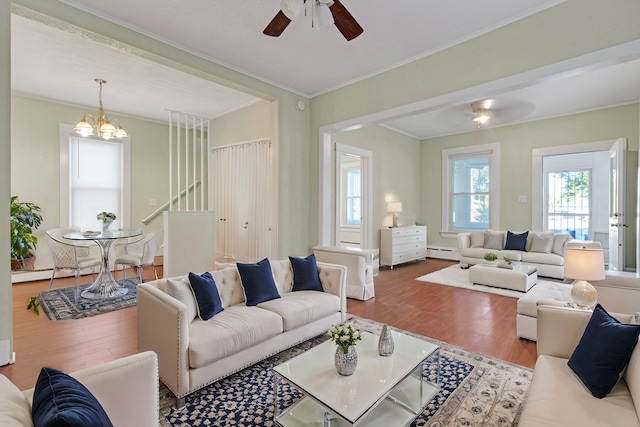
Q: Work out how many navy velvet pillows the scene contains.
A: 6